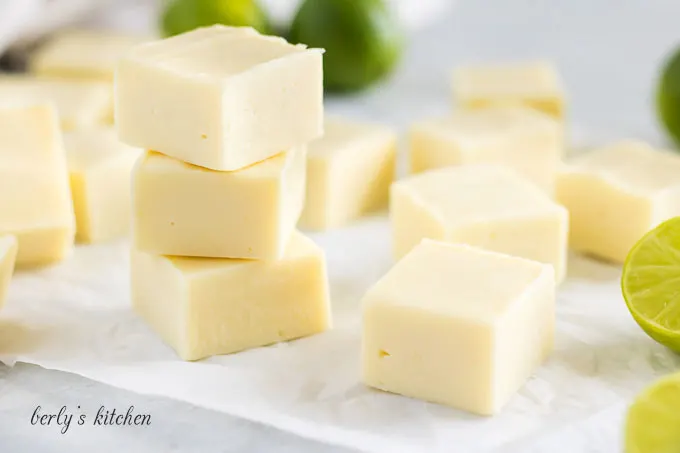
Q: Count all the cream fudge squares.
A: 14